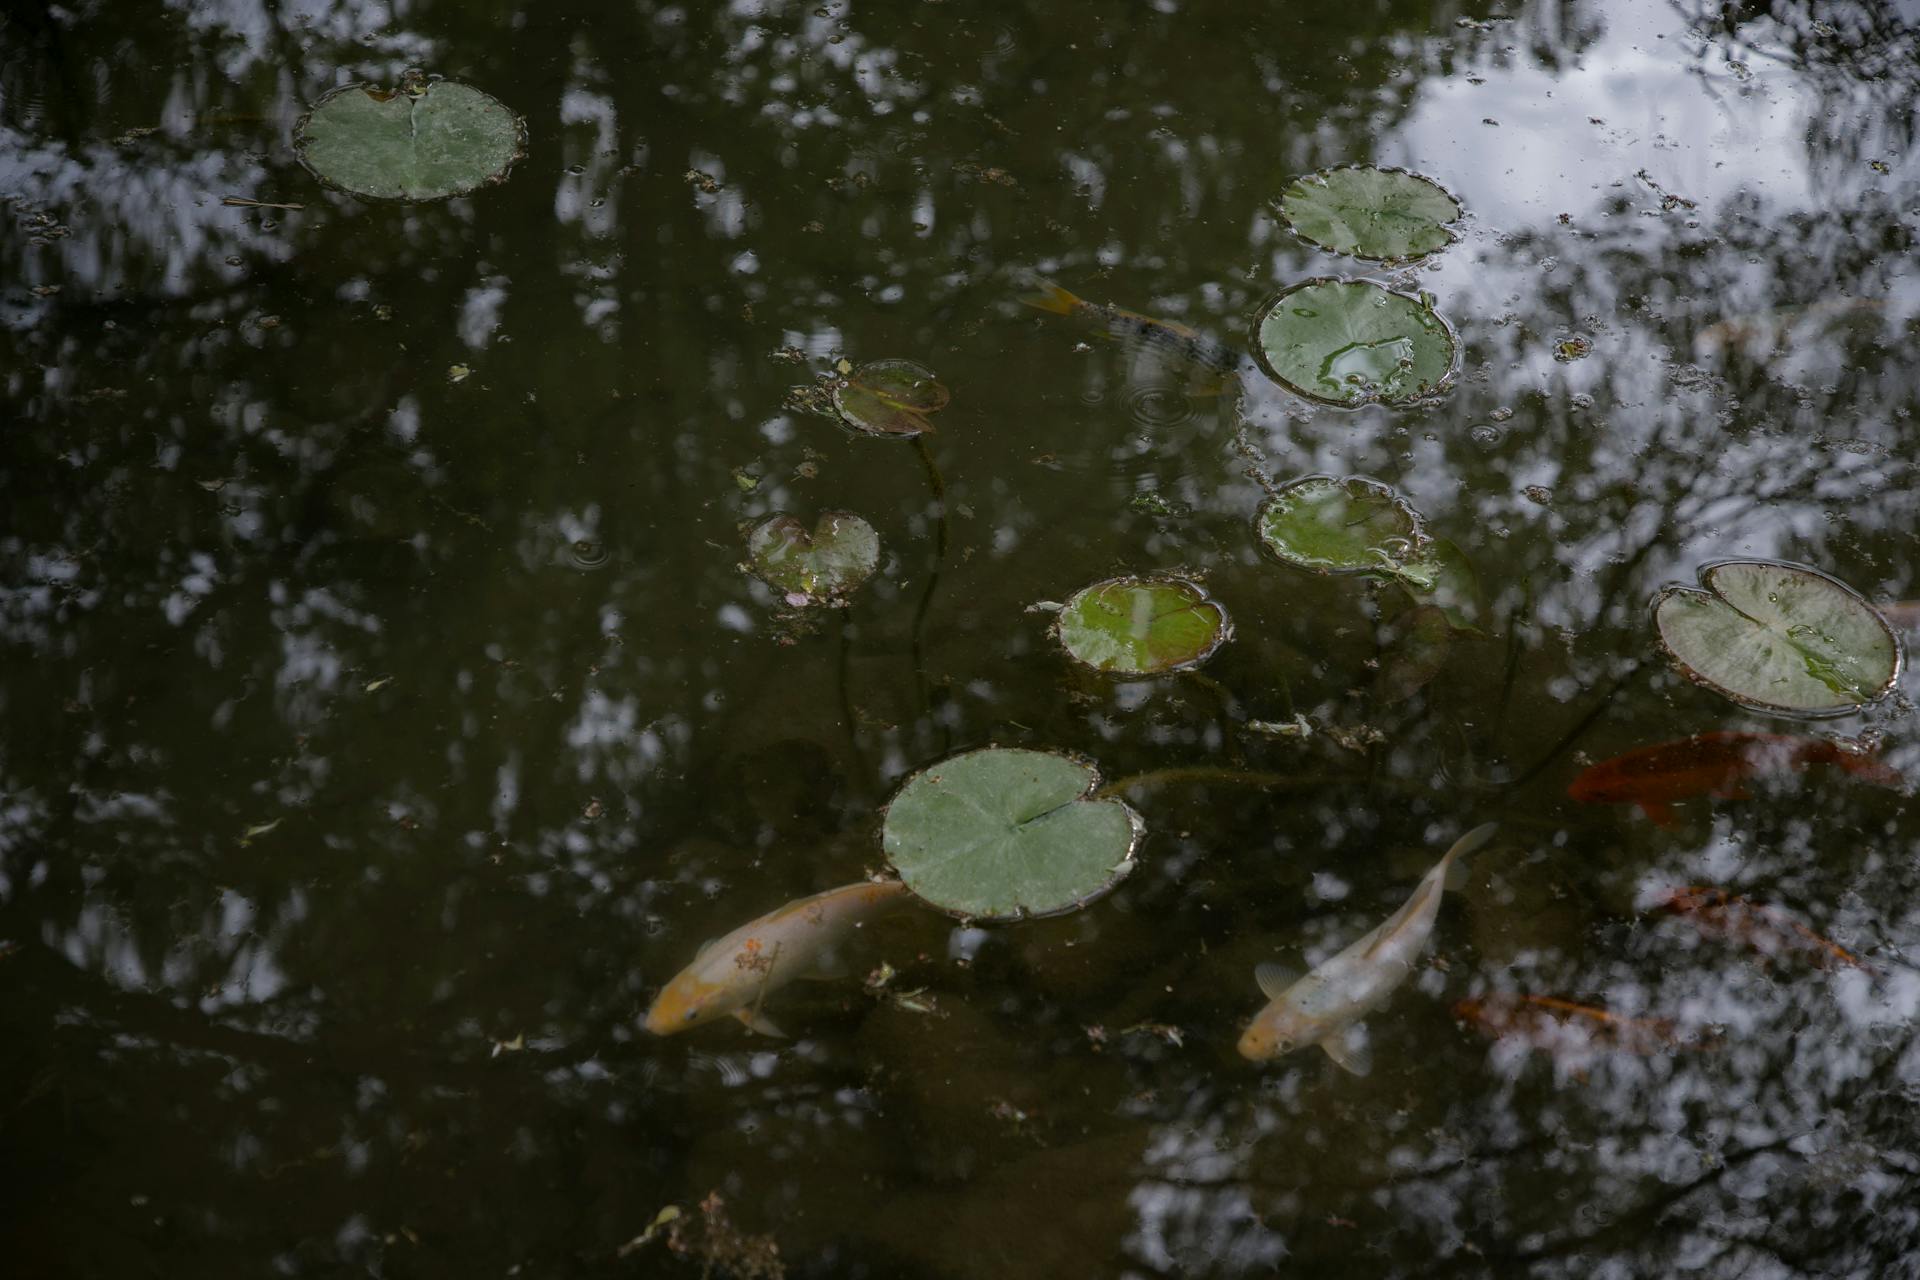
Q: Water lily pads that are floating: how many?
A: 9